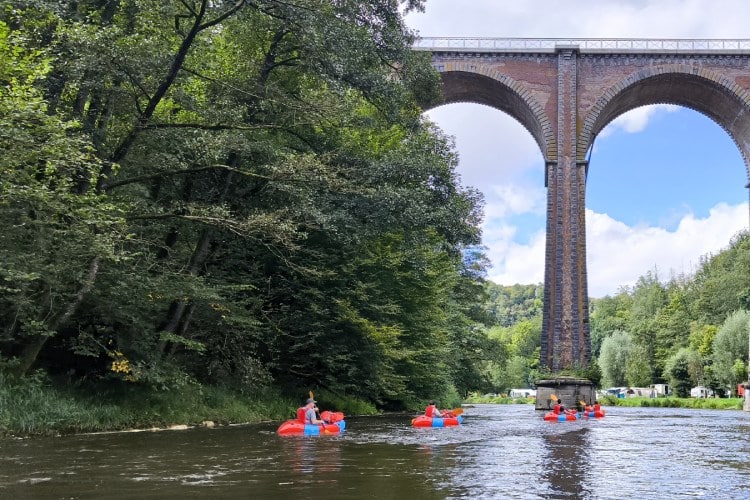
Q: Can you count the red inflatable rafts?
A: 4